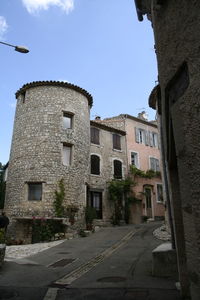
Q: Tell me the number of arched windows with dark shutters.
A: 2